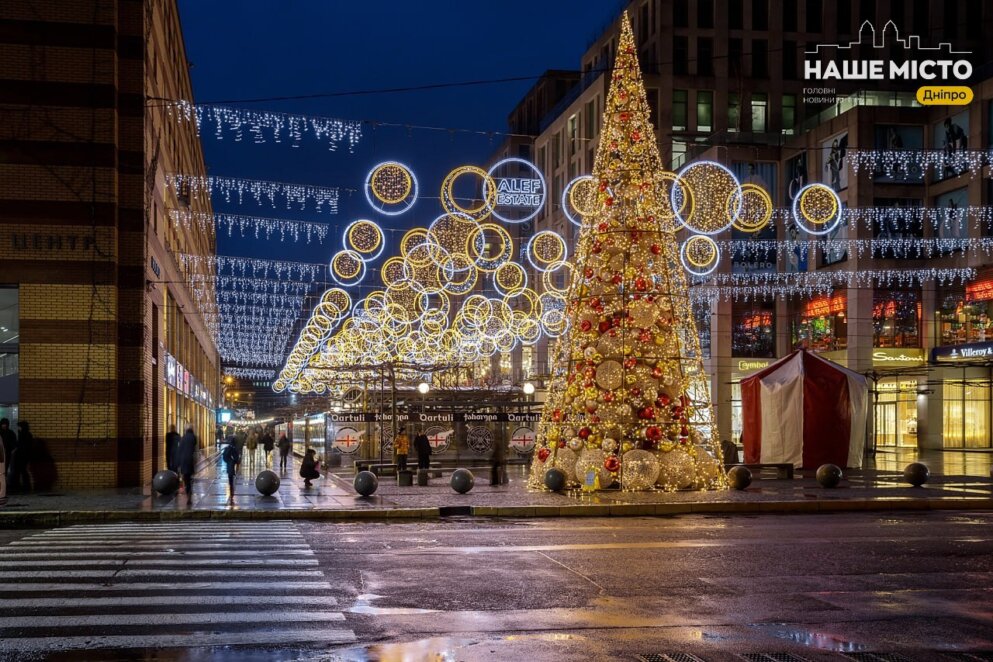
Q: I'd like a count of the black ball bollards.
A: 8